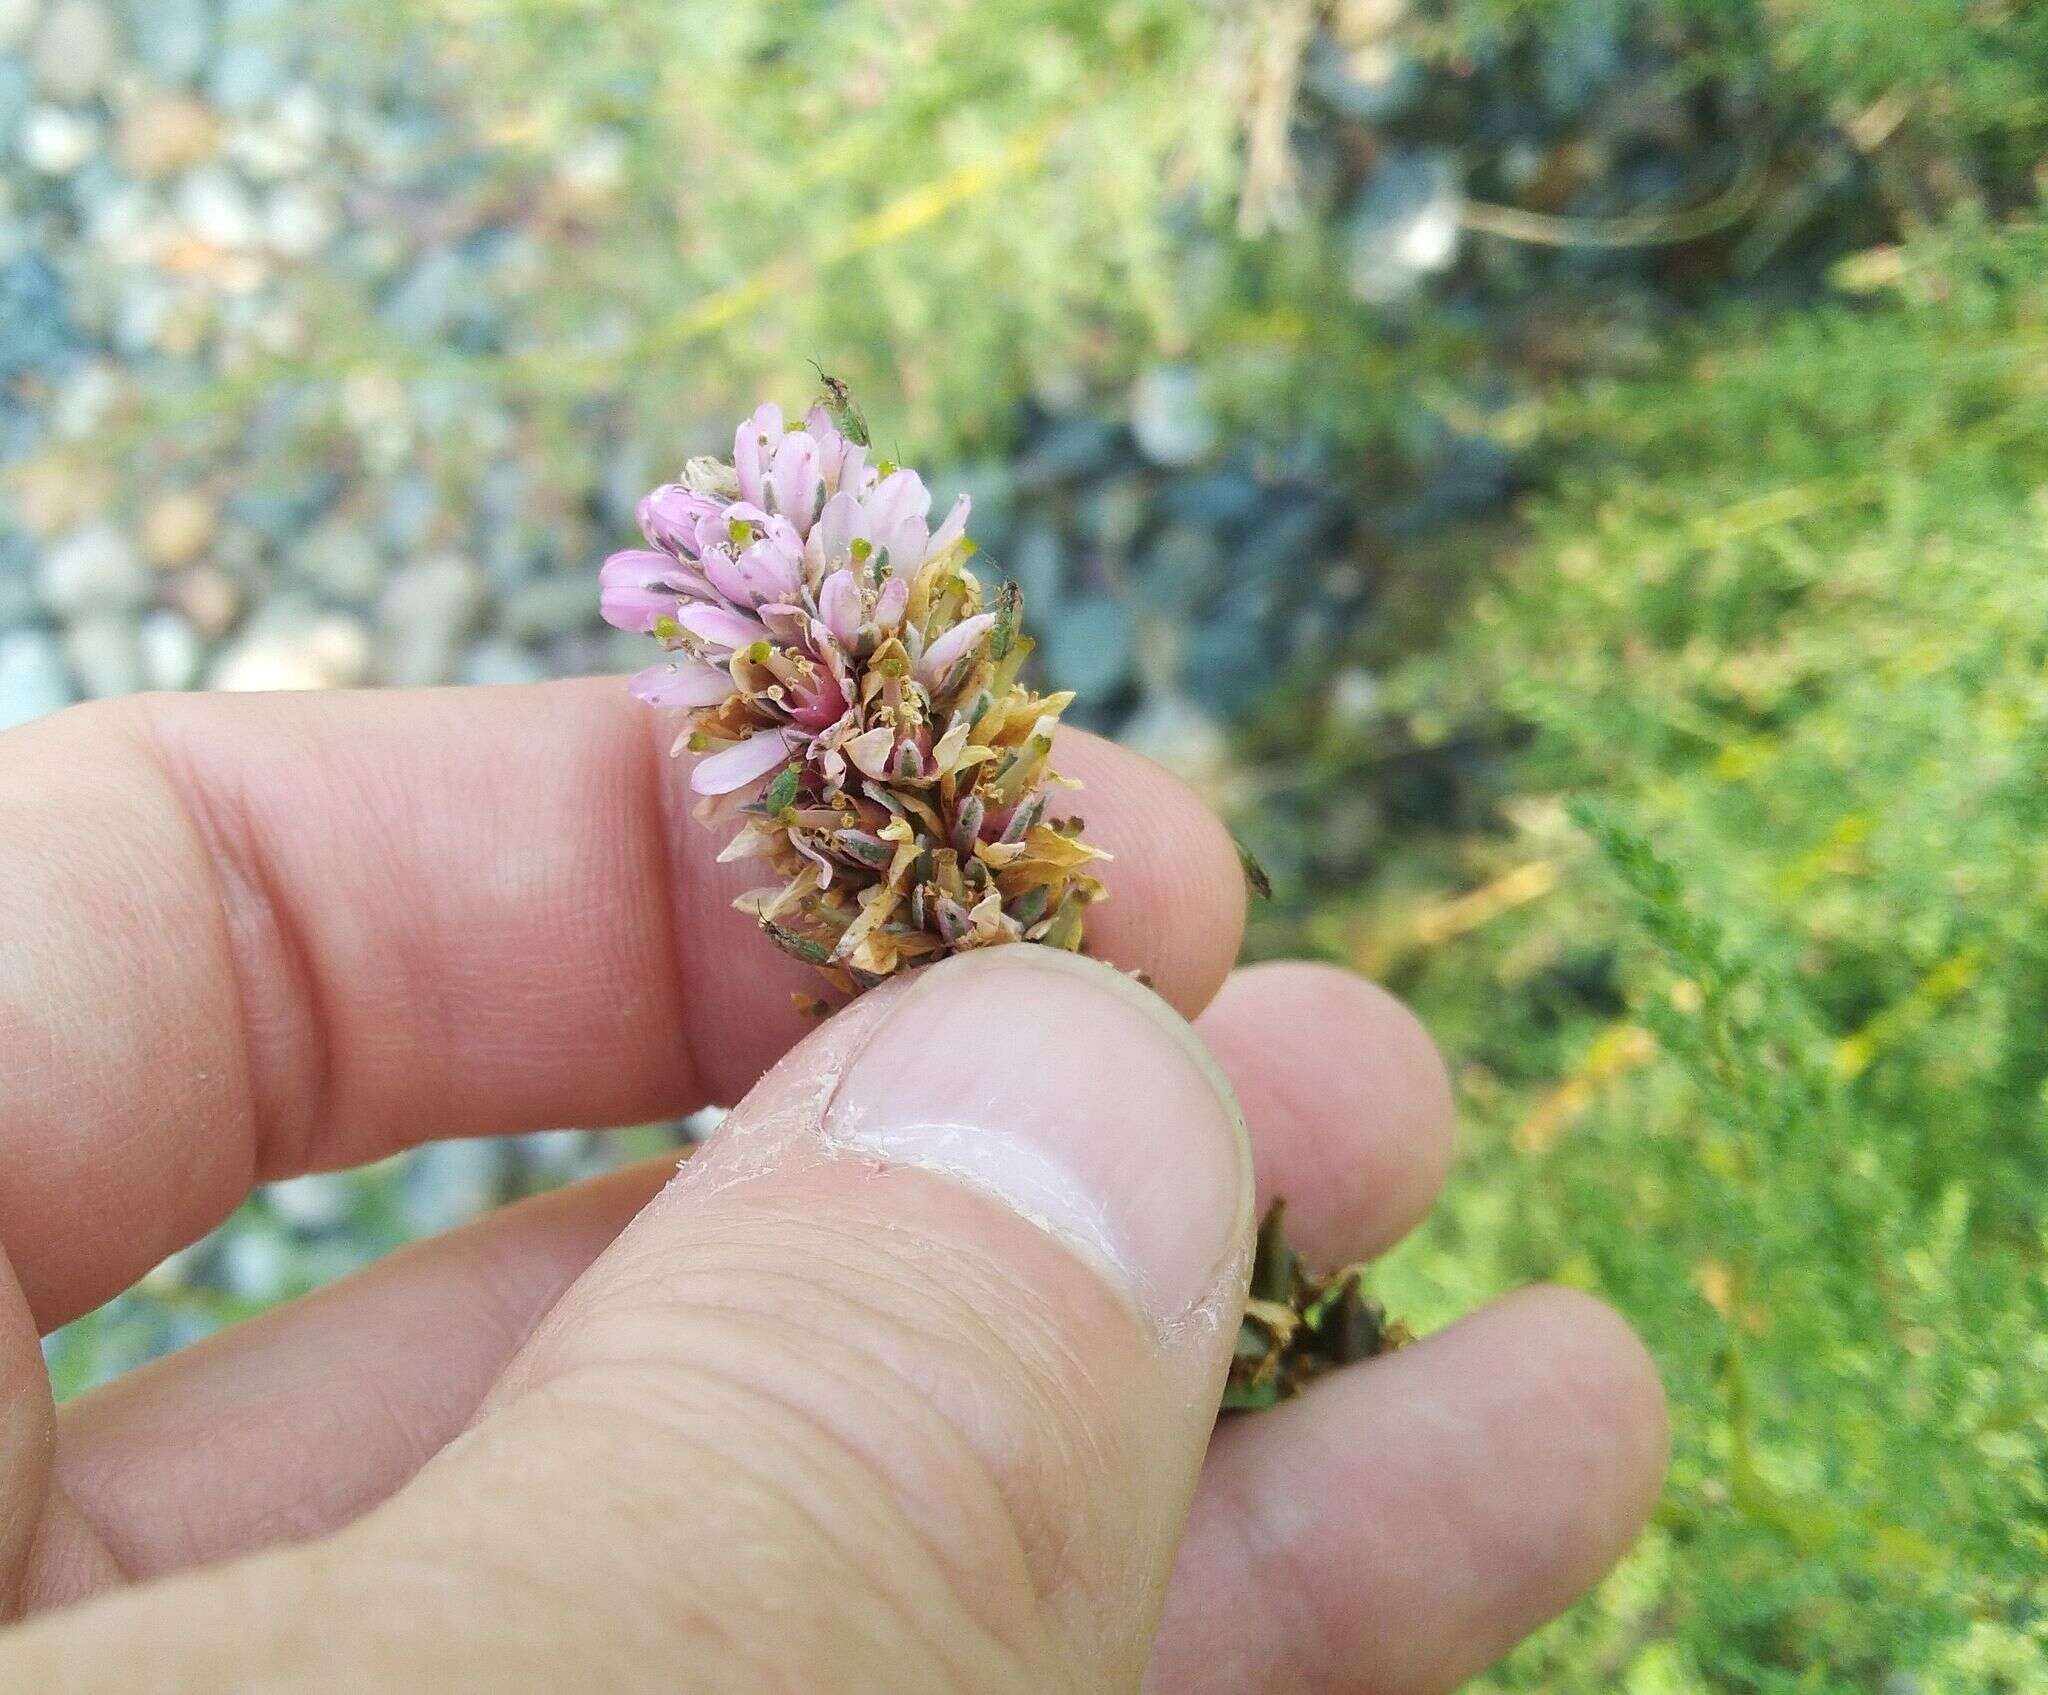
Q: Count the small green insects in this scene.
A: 5